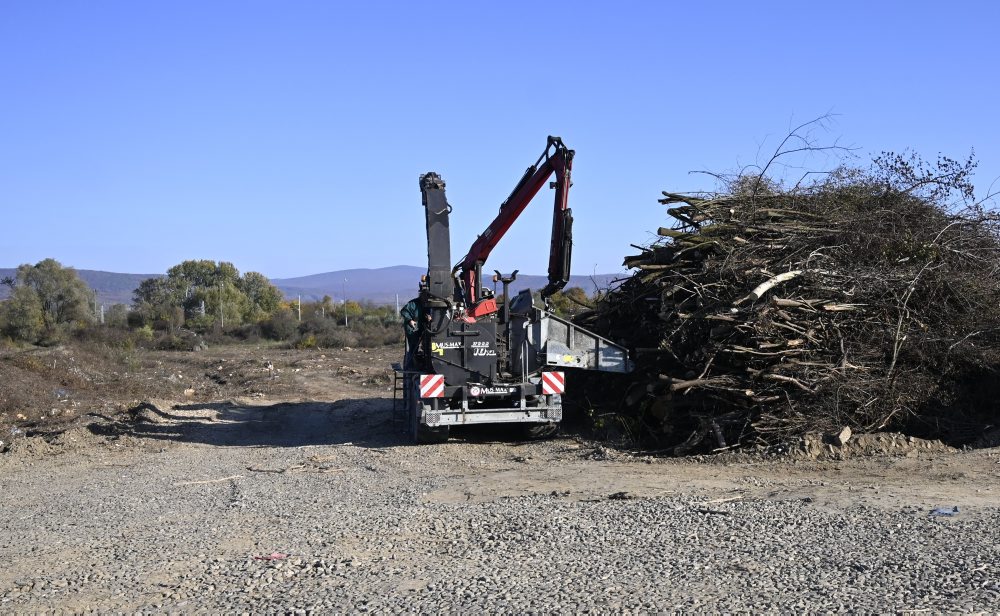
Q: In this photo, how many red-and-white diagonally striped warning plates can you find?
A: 2